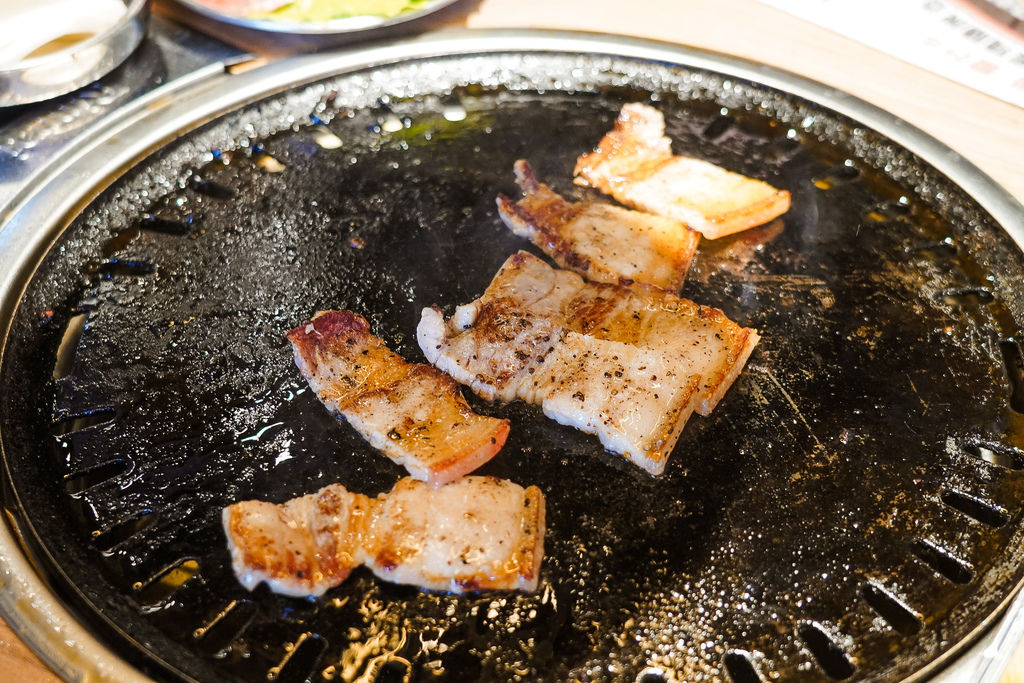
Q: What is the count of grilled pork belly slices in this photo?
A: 6